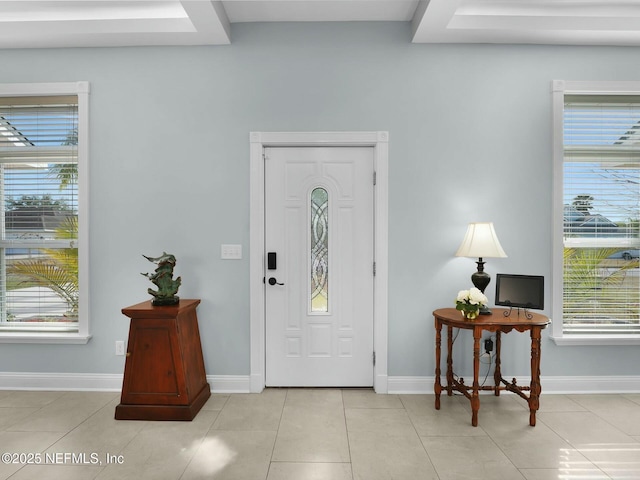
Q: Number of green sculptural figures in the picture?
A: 1